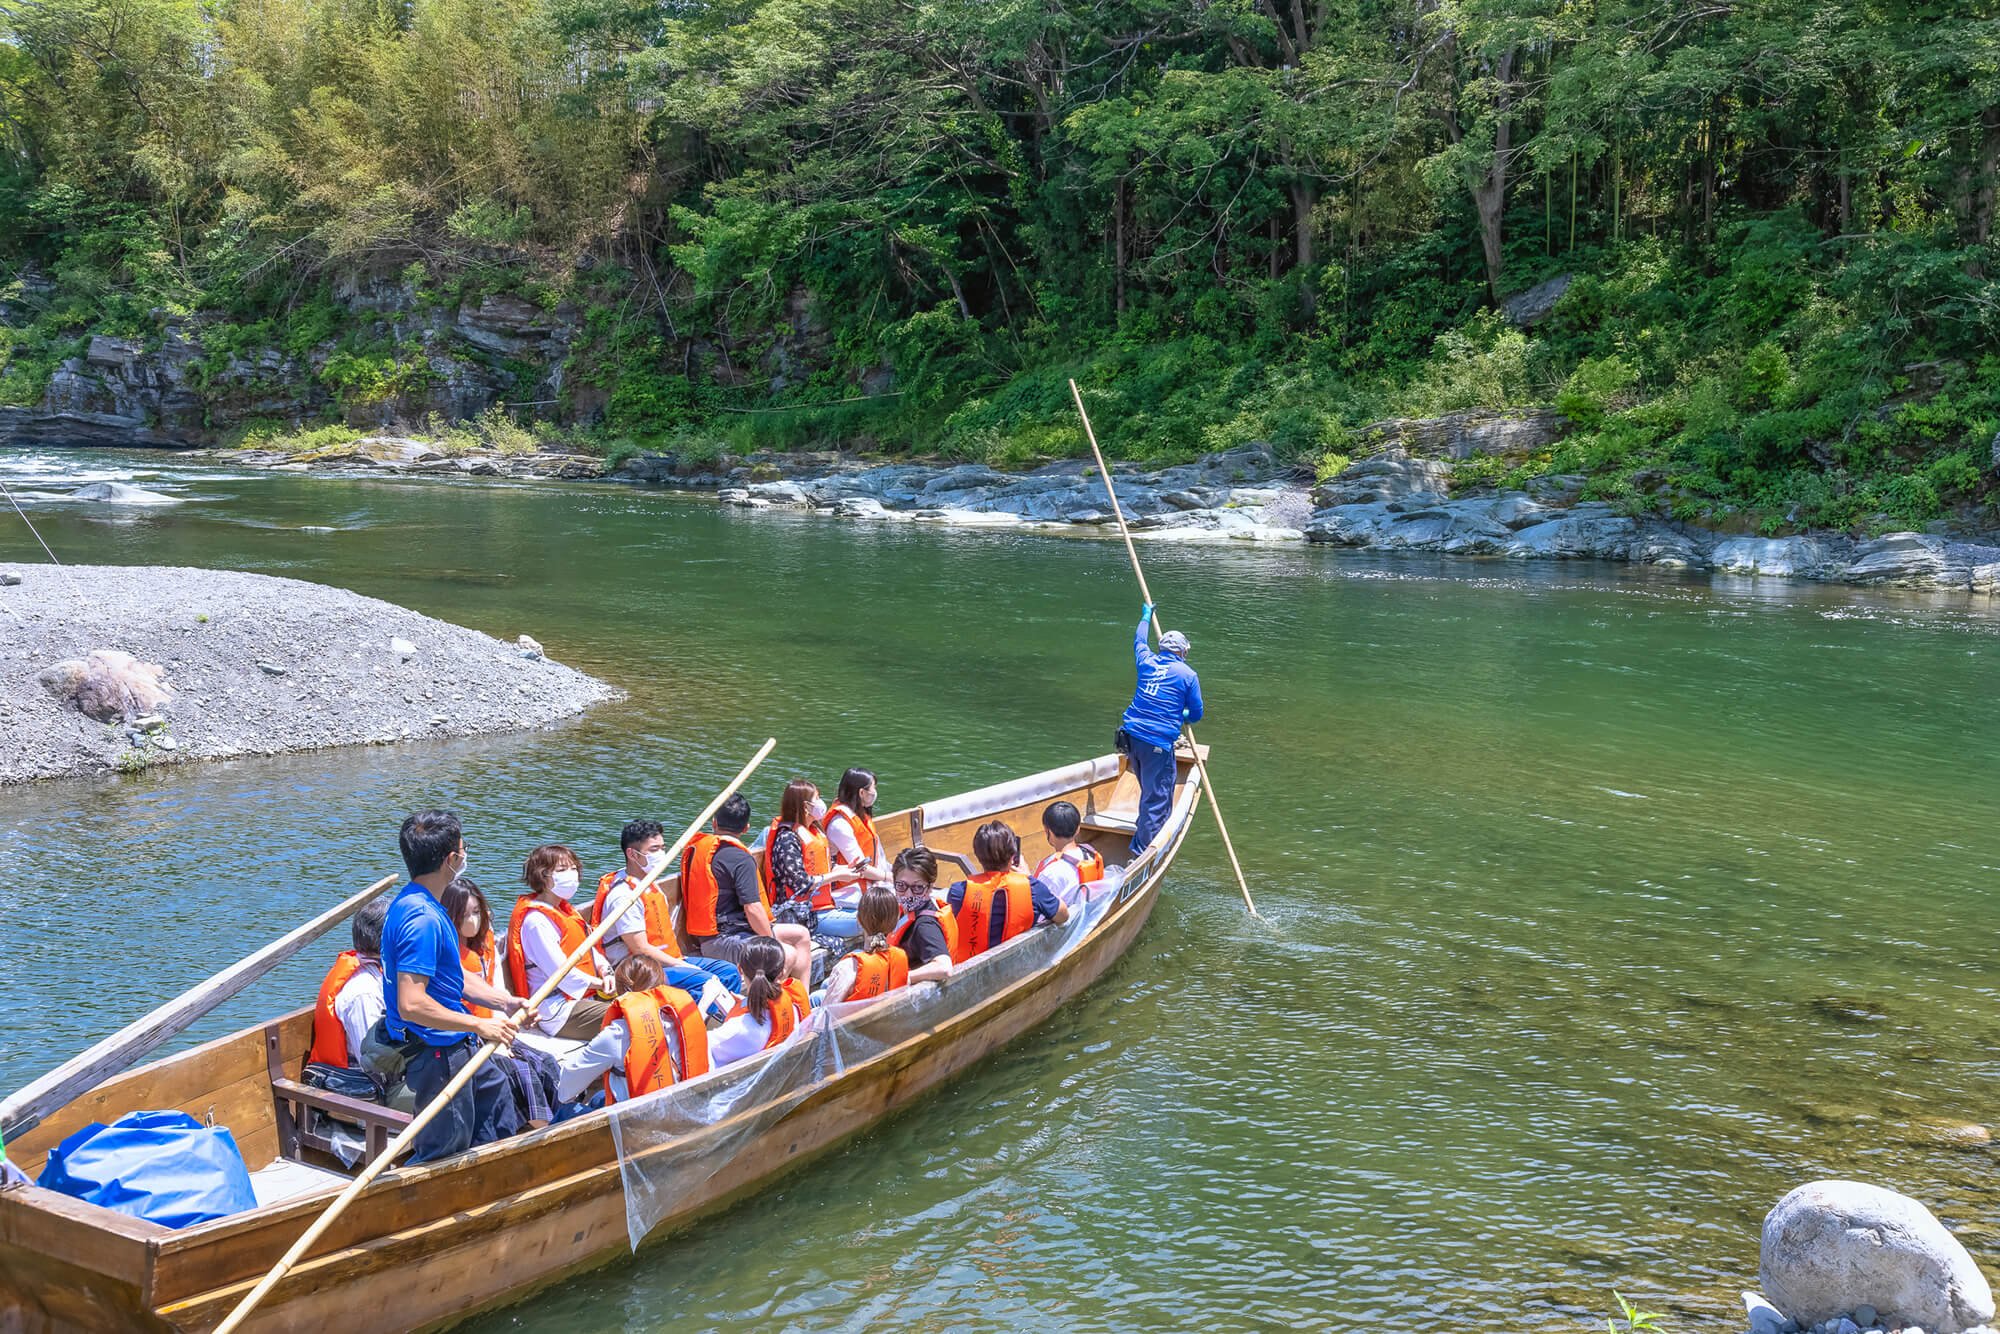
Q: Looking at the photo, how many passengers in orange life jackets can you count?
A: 13